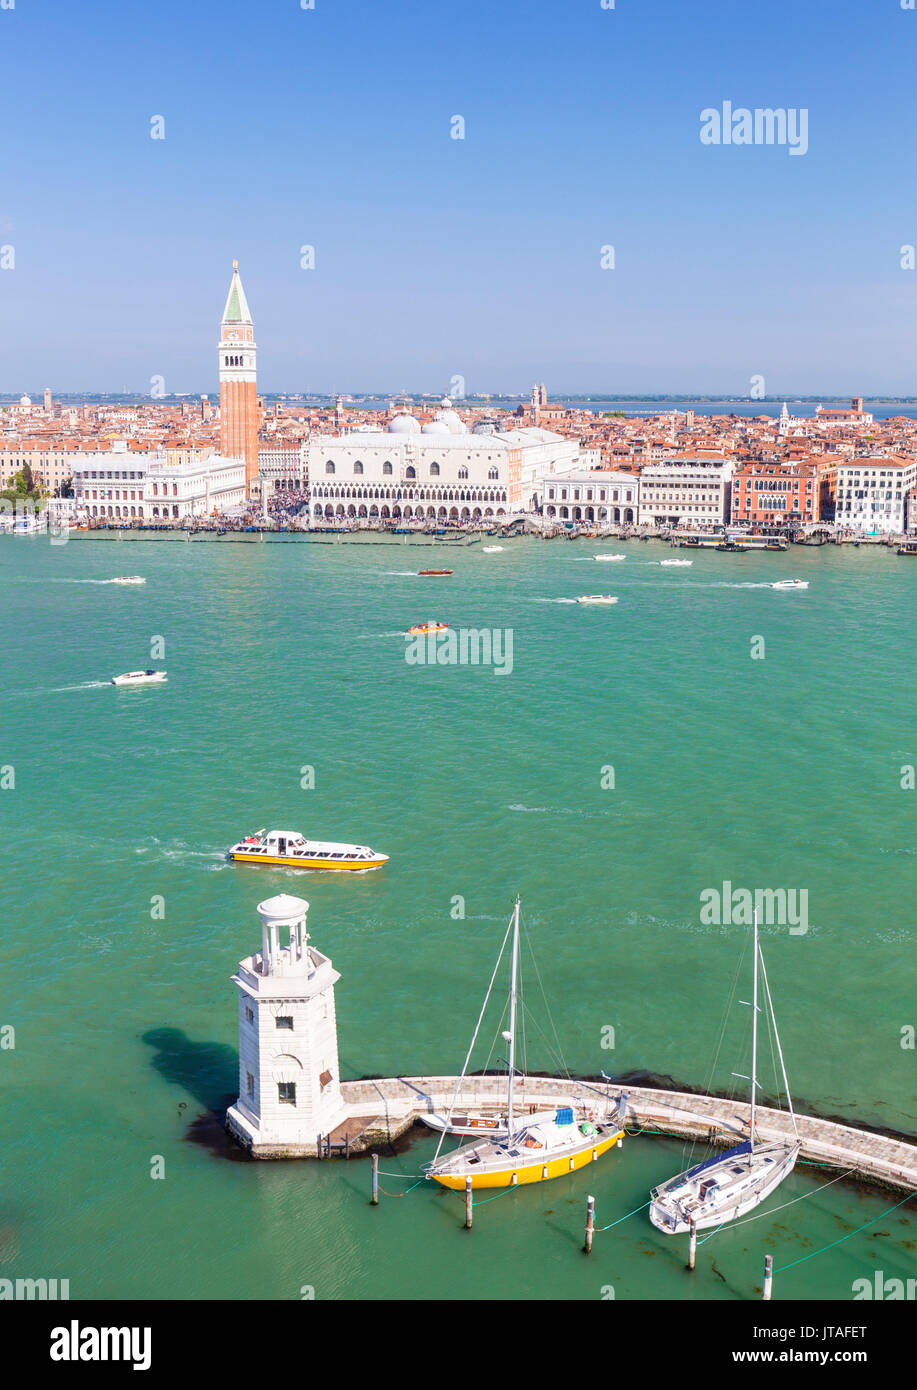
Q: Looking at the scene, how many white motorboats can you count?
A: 7